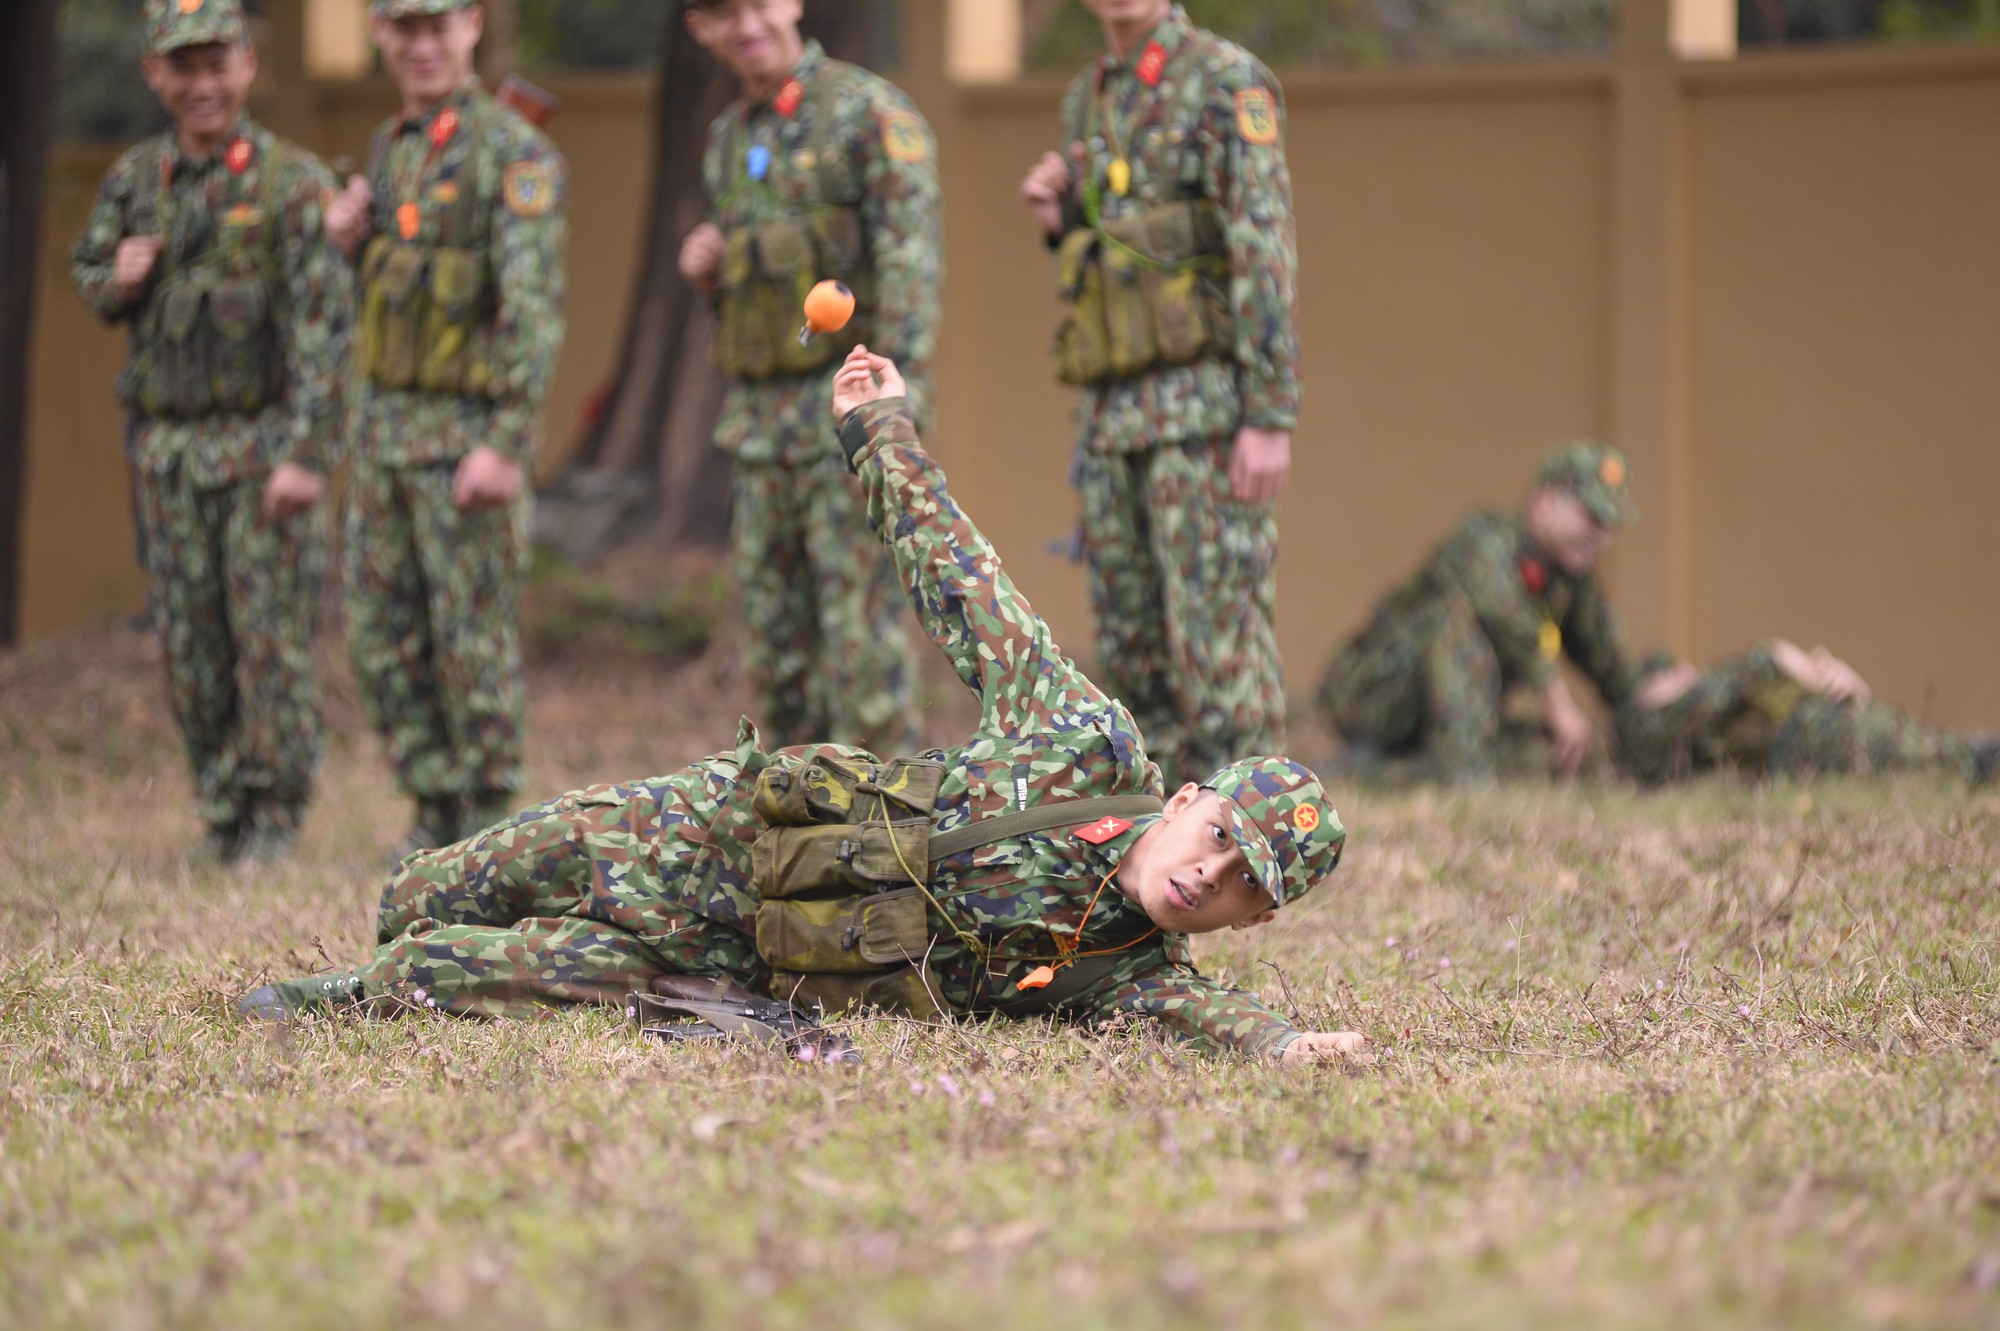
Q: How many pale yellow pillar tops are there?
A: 3